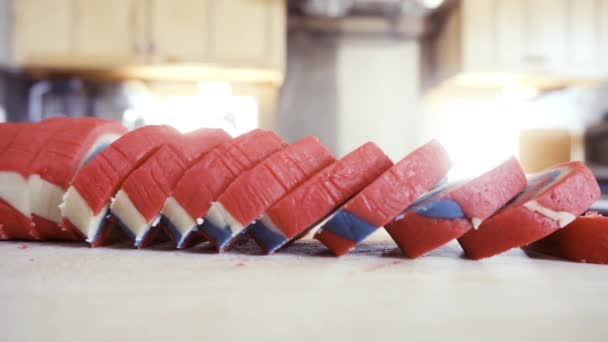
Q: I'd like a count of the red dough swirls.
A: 11